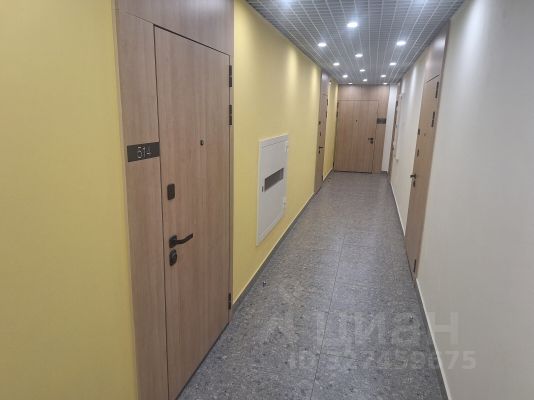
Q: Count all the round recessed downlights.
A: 12